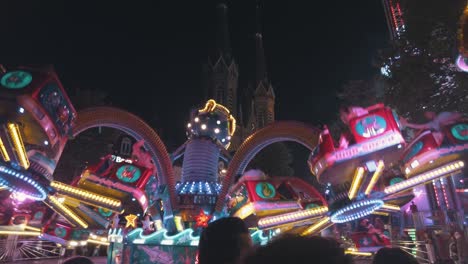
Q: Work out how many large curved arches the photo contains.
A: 2